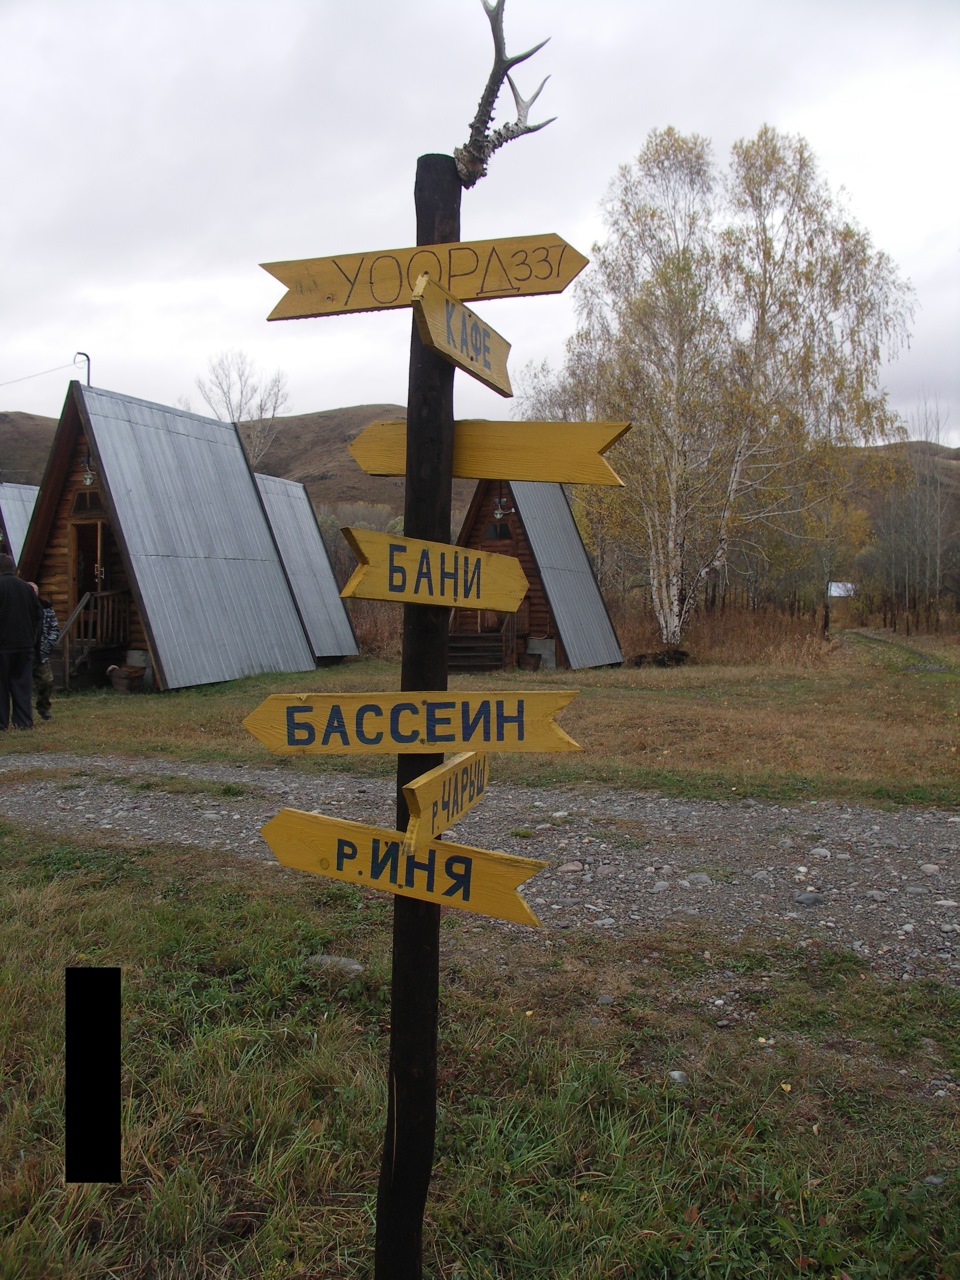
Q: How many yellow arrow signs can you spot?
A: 7